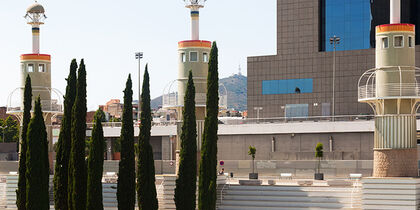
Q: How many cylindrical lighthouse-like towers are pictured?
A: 3